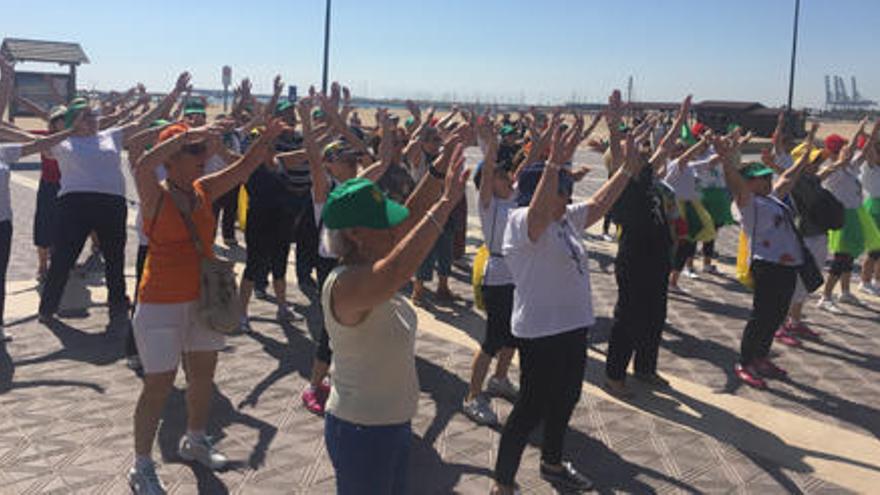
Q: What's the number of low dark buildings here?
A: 1